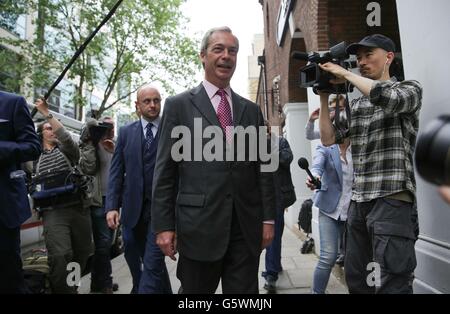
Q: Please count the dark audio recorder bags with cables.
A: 1